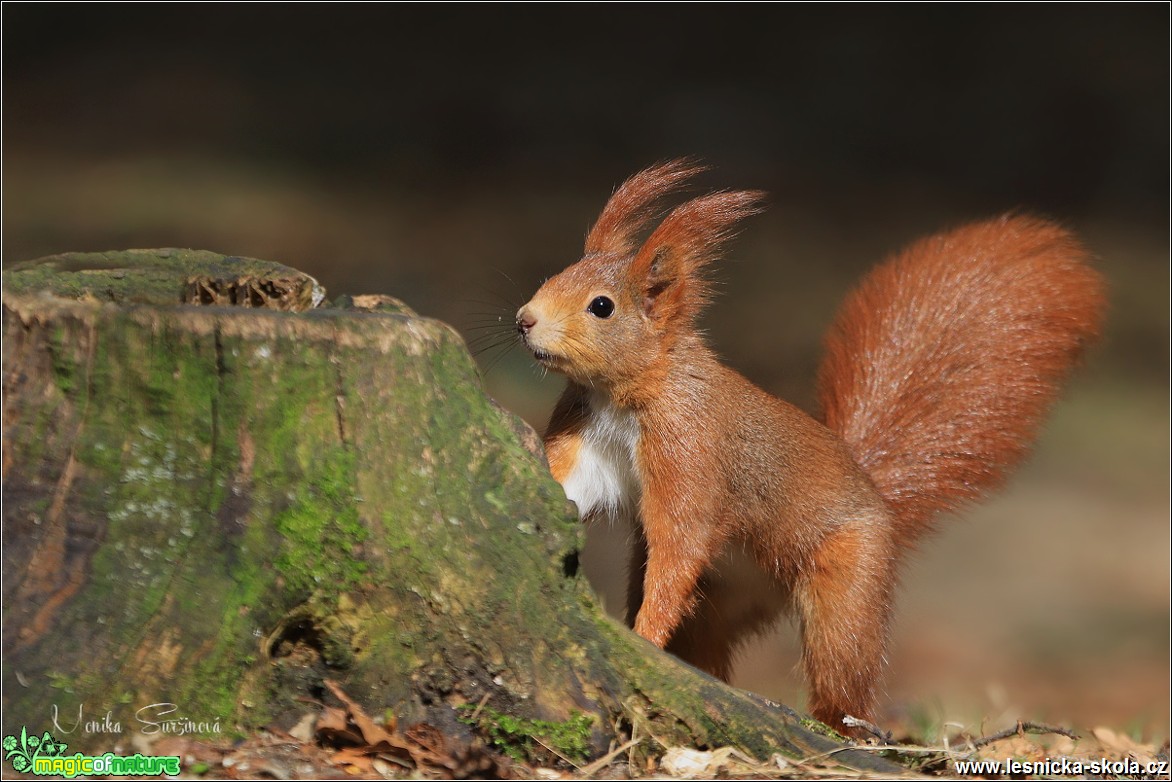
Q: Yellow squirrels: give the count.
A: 0